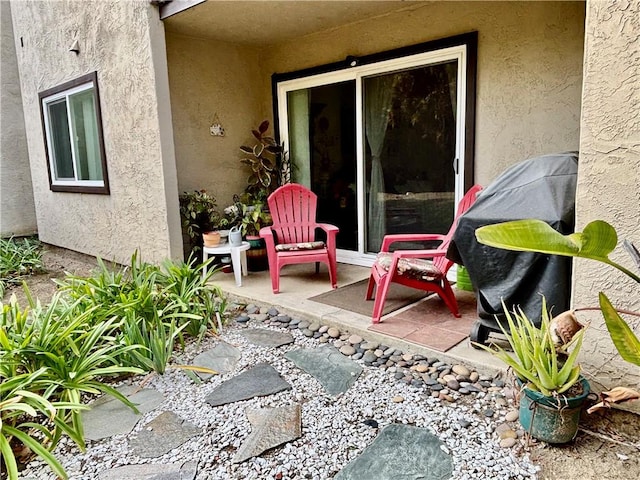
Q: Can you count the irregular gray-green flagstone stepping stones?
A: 9